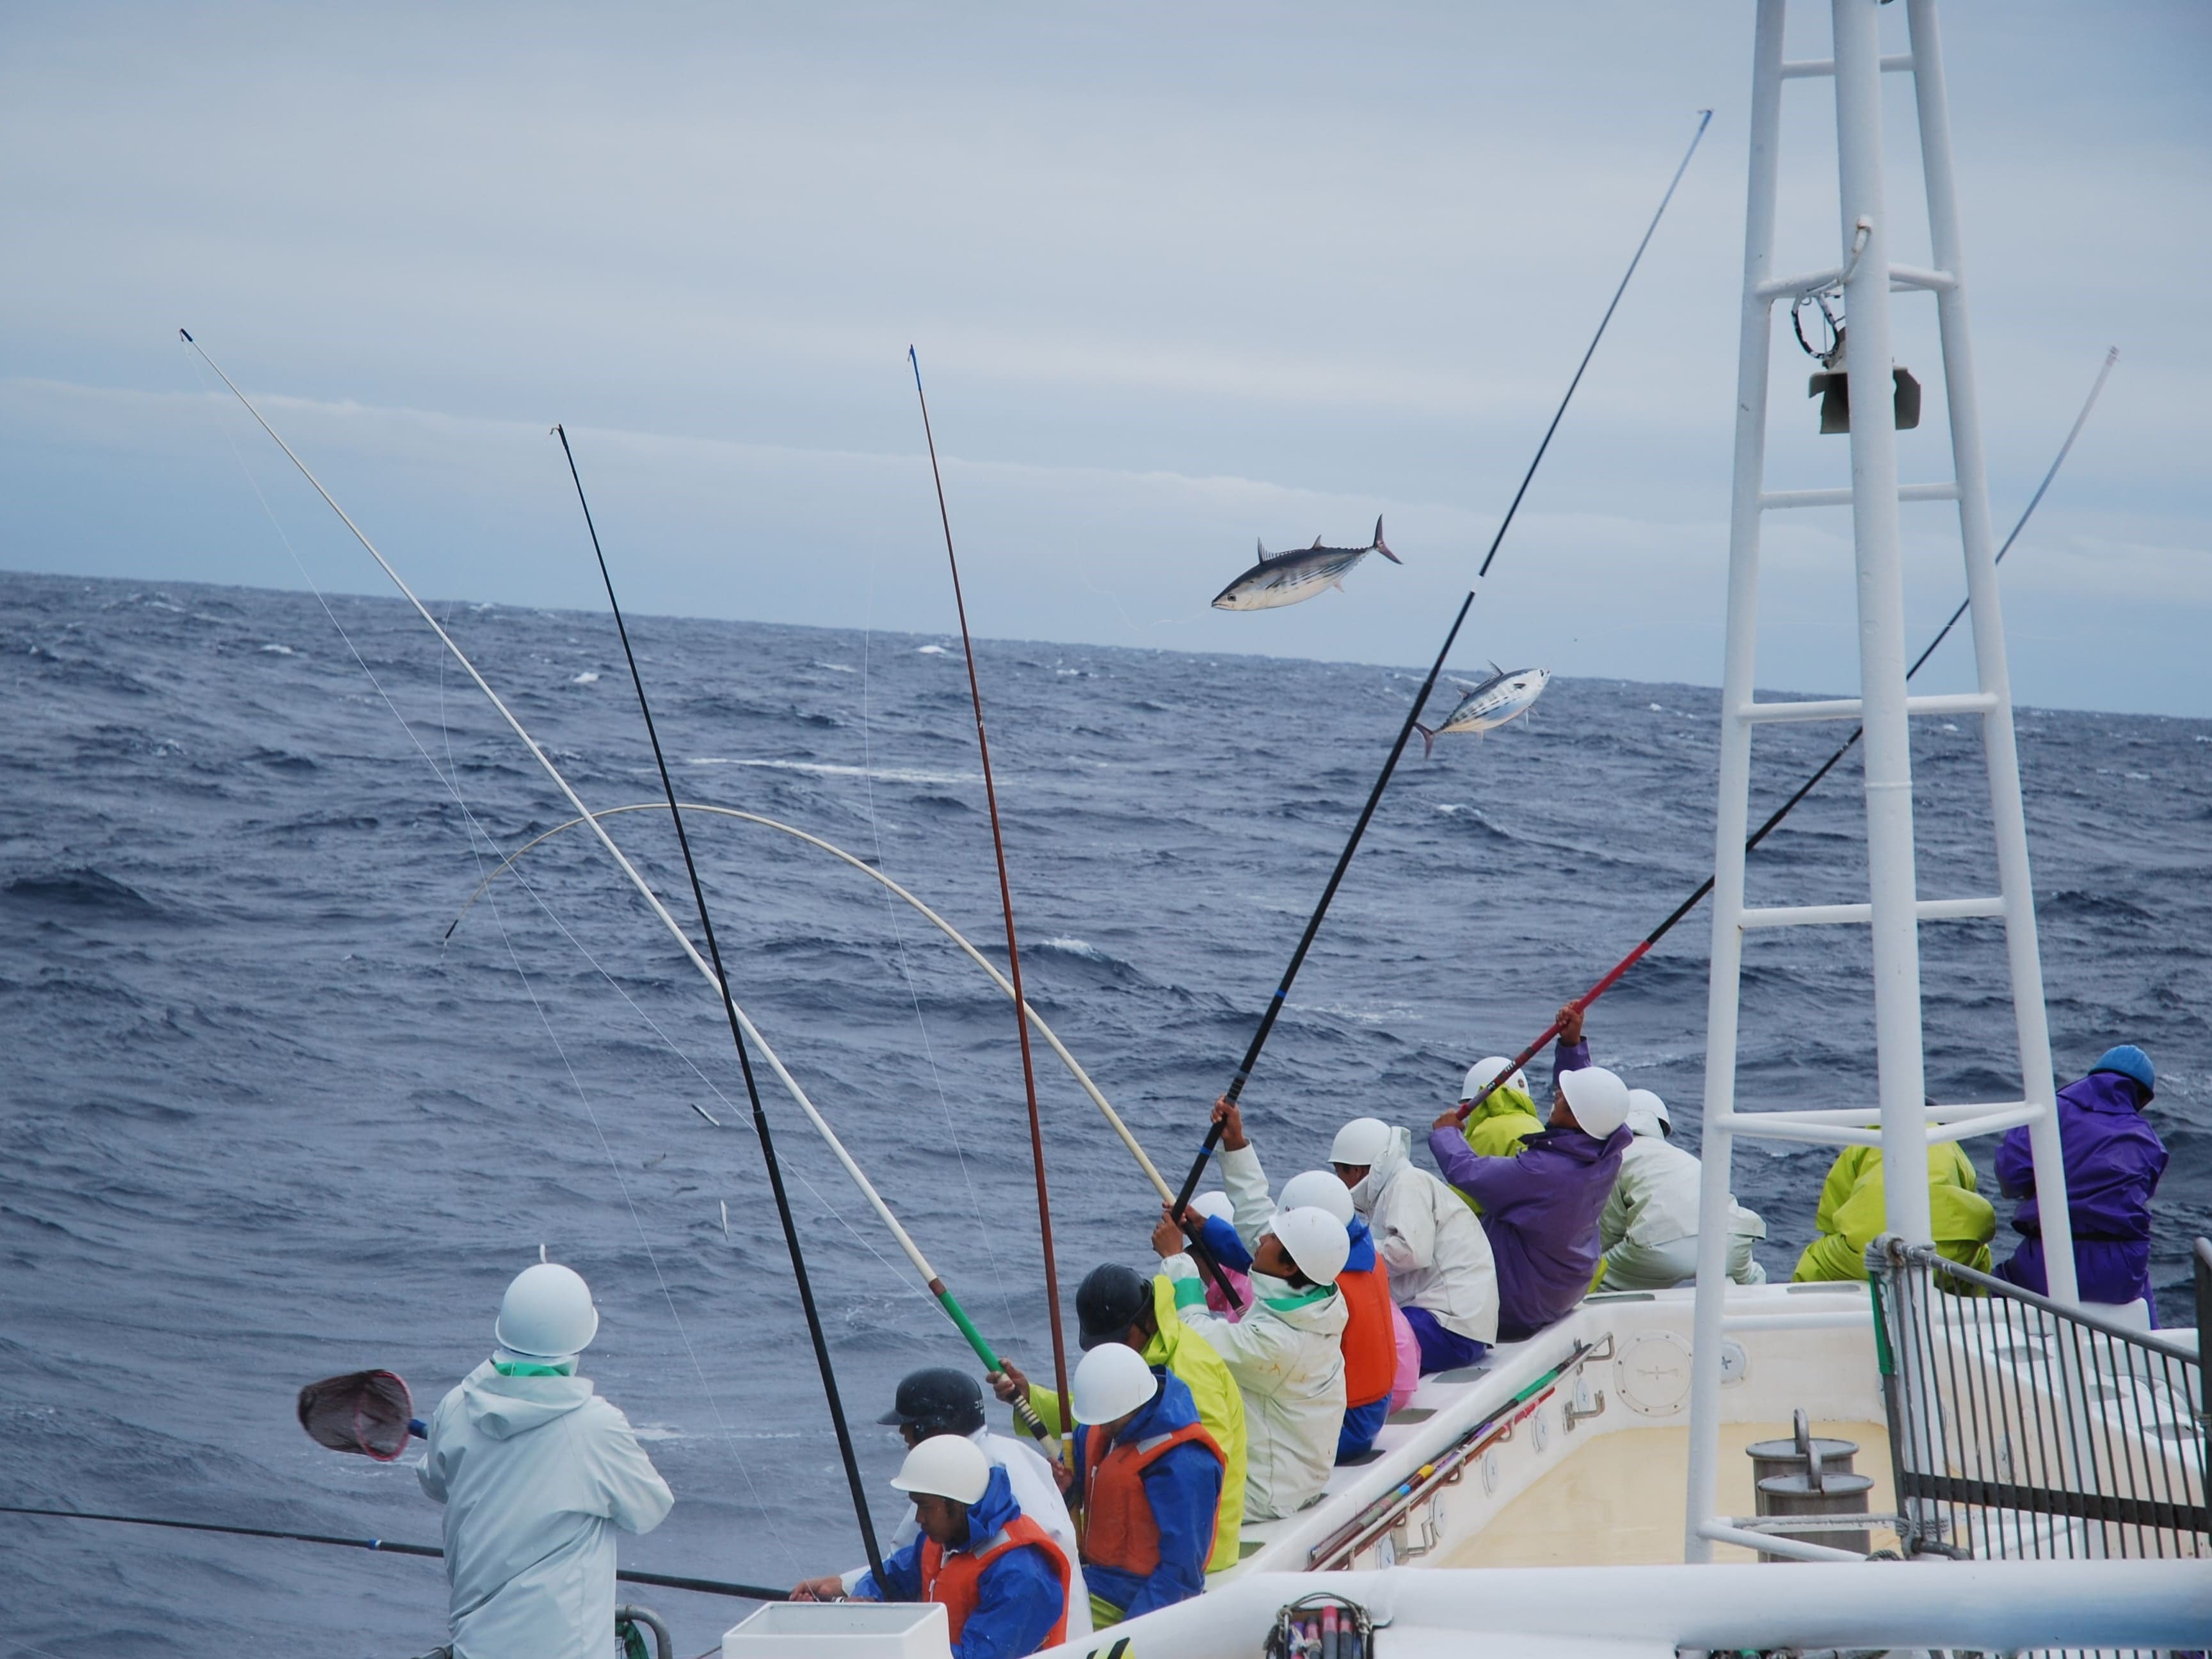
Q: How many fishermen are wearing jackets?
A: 14